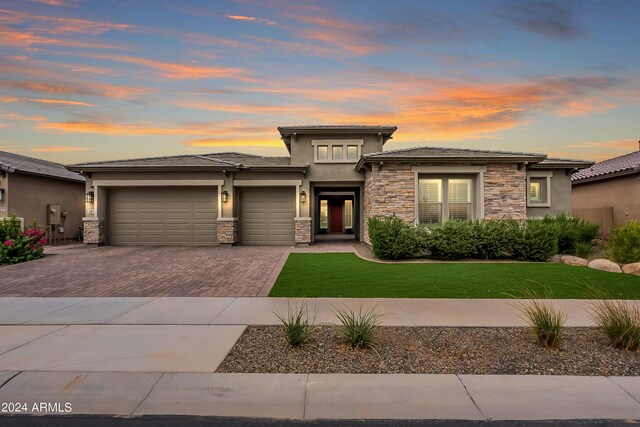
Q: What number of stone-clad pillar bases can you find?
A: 3